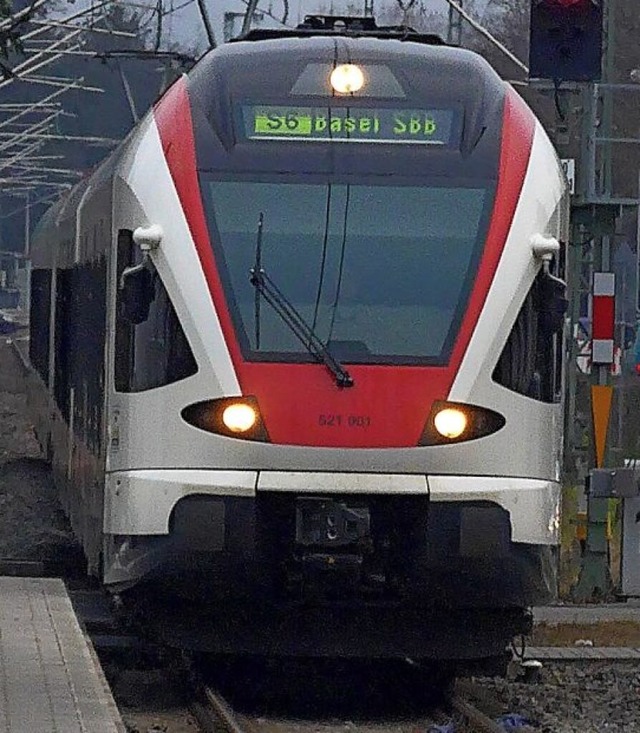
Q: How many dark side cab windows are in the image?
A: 2